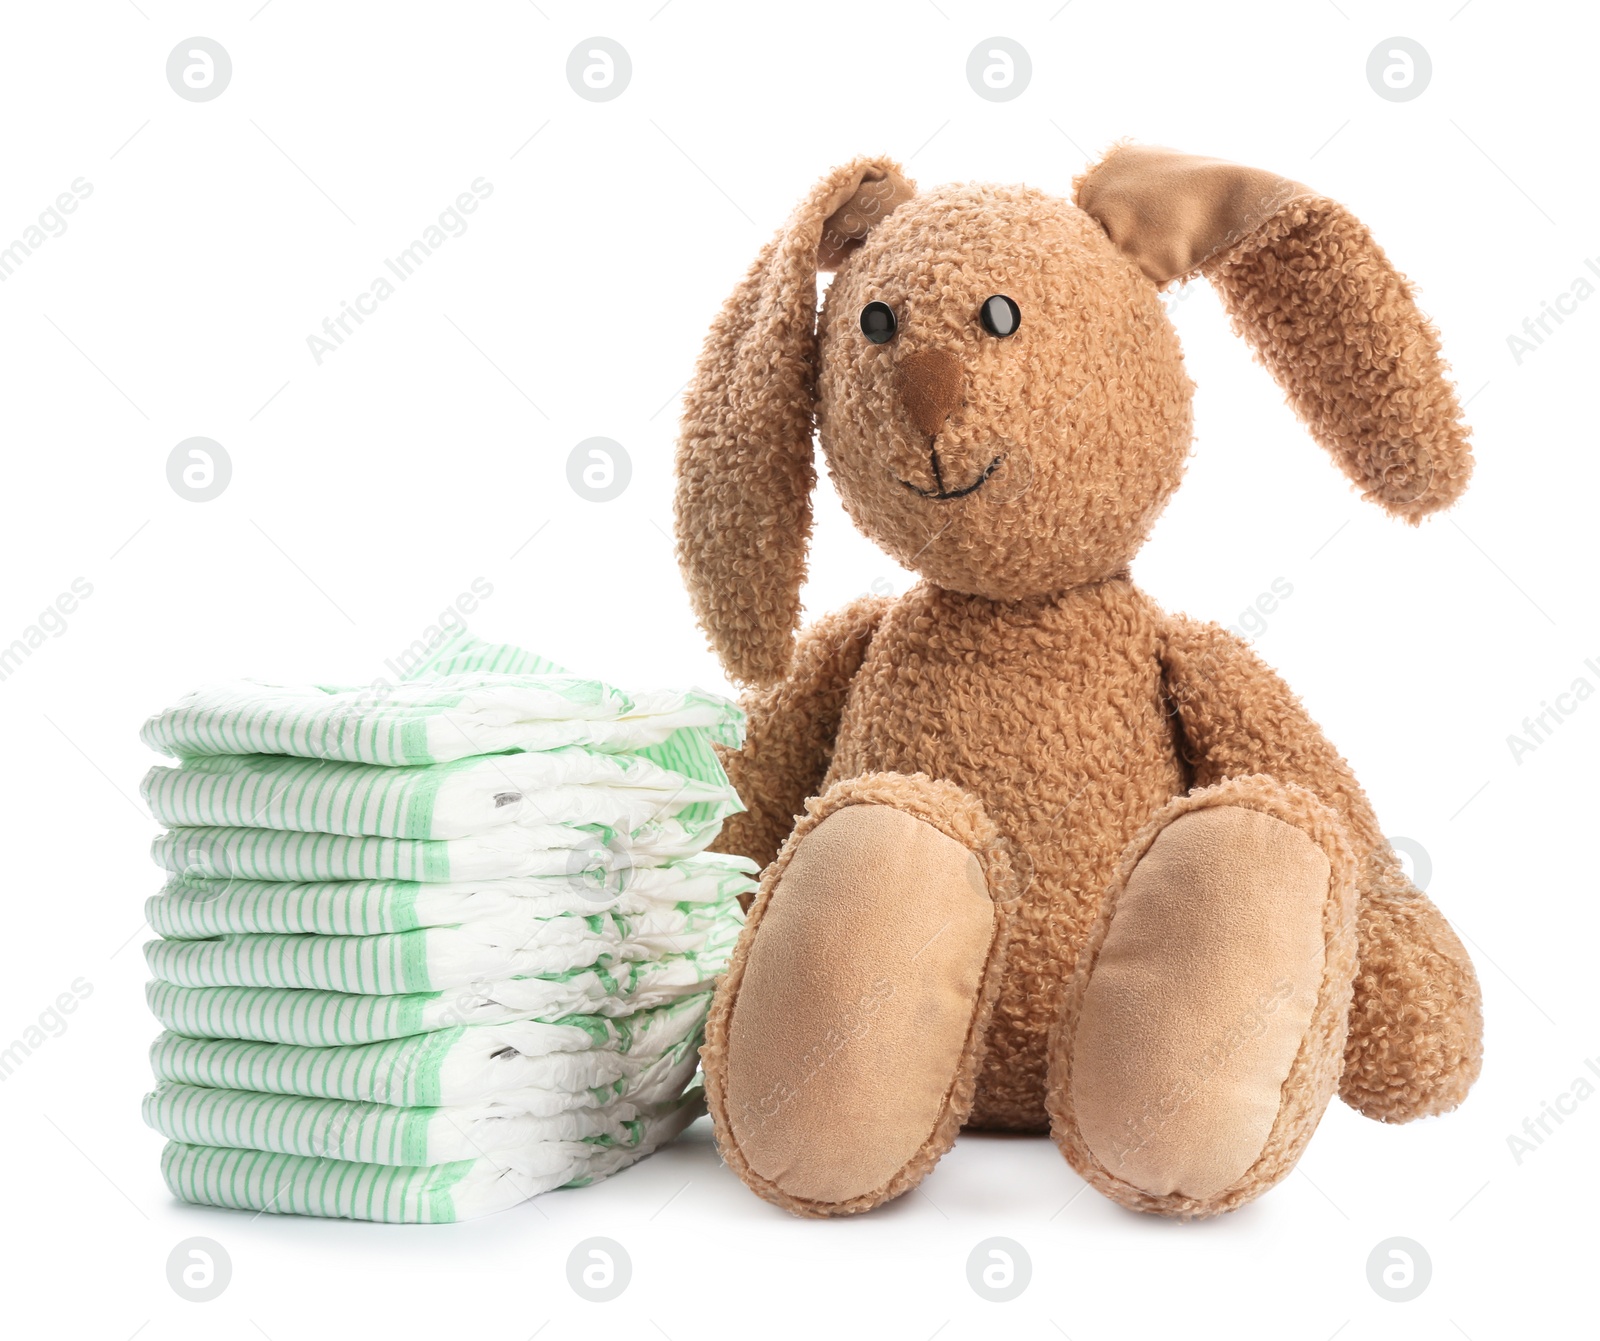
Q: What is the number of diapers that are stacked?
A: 9